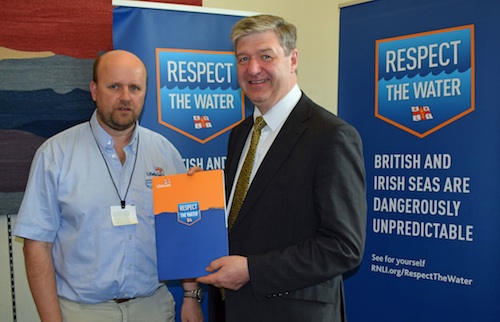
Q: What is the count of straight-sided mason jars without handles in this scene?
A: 0